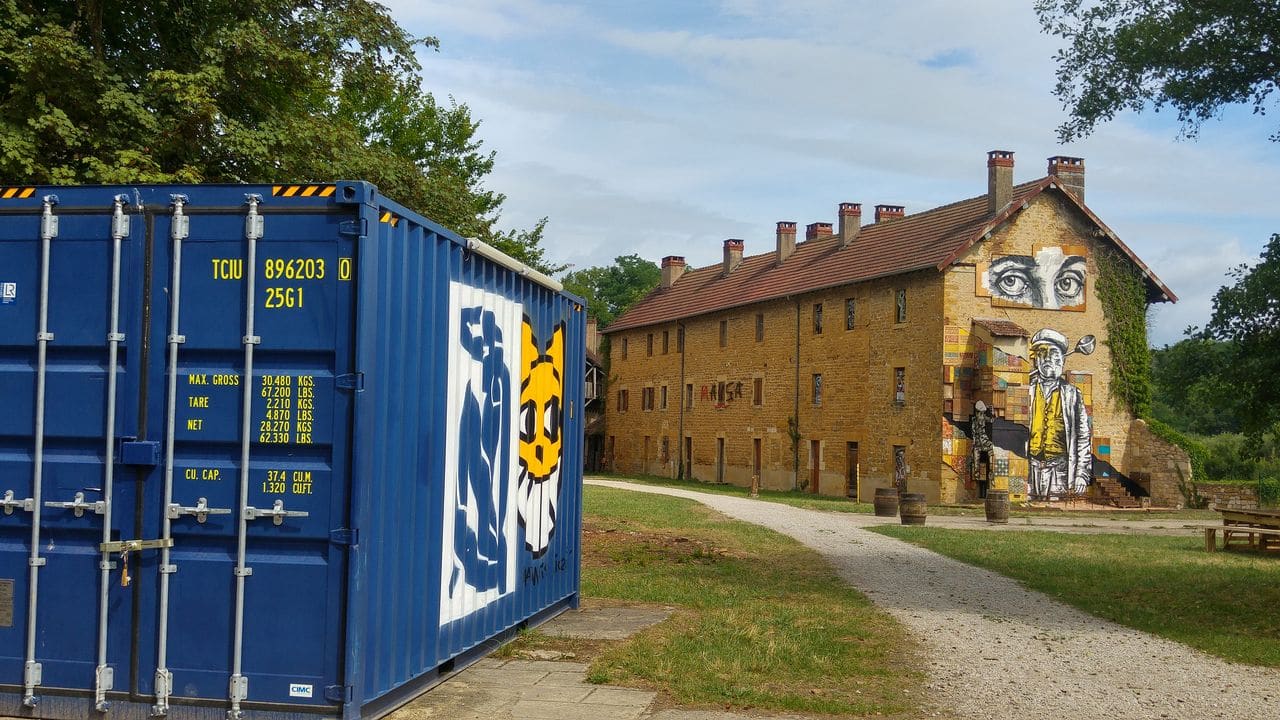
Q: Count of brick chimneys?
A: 8